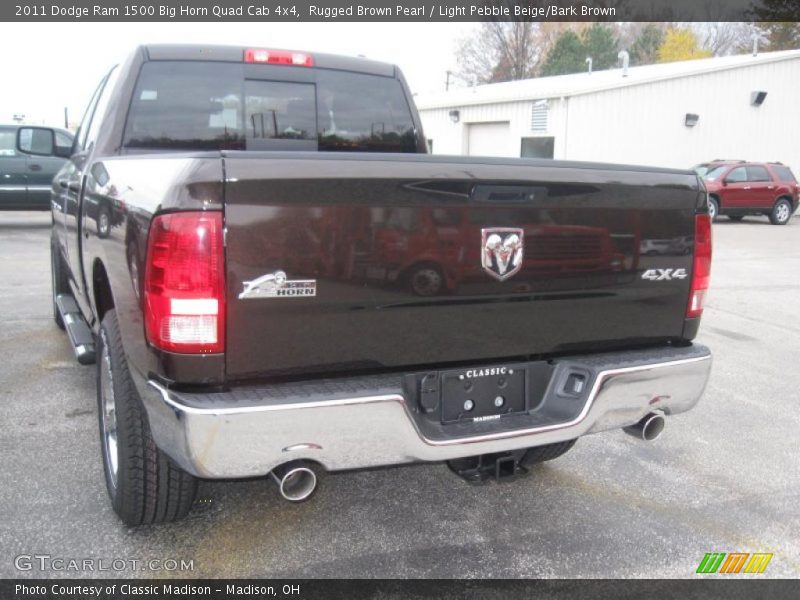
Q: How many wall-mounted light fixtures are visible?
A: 3